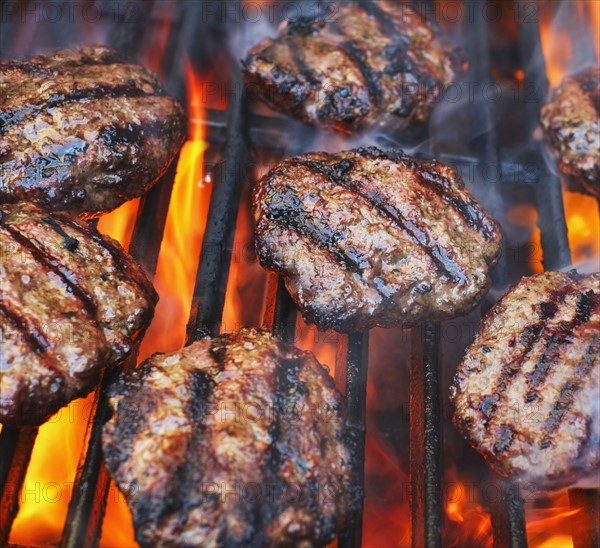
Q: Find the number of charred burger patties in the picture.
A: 7